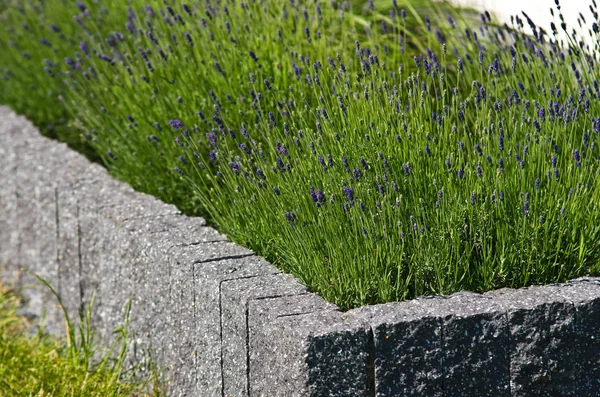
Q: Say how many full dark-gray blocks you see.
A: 4